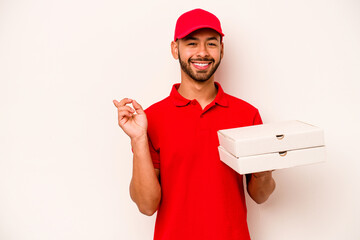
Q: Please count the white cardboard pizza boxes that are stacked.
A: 2